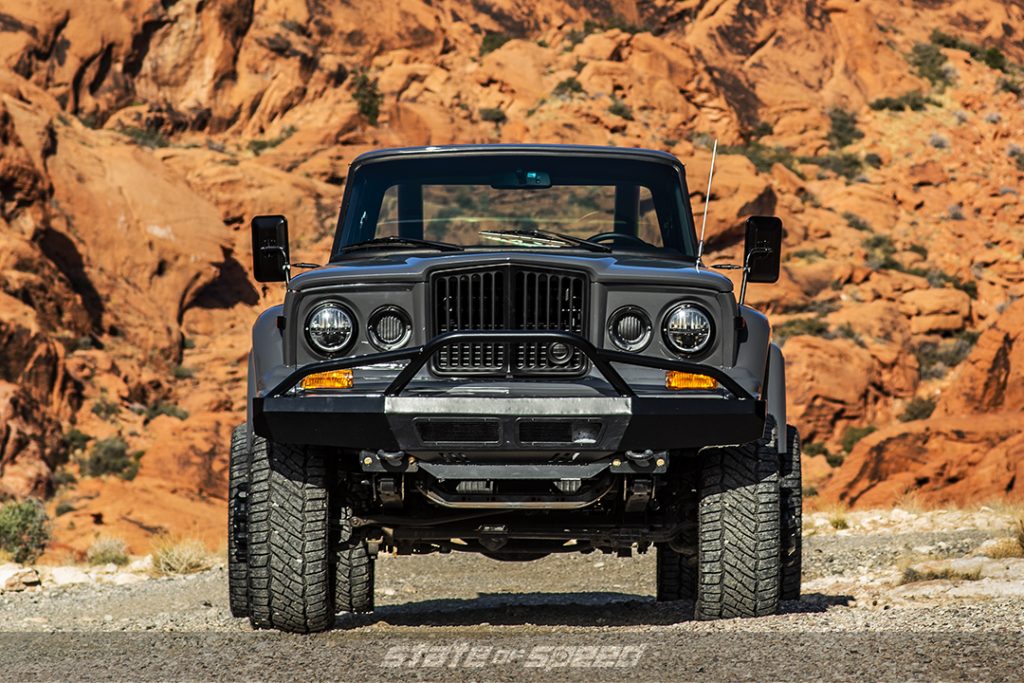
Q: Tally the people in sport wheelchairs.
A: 0